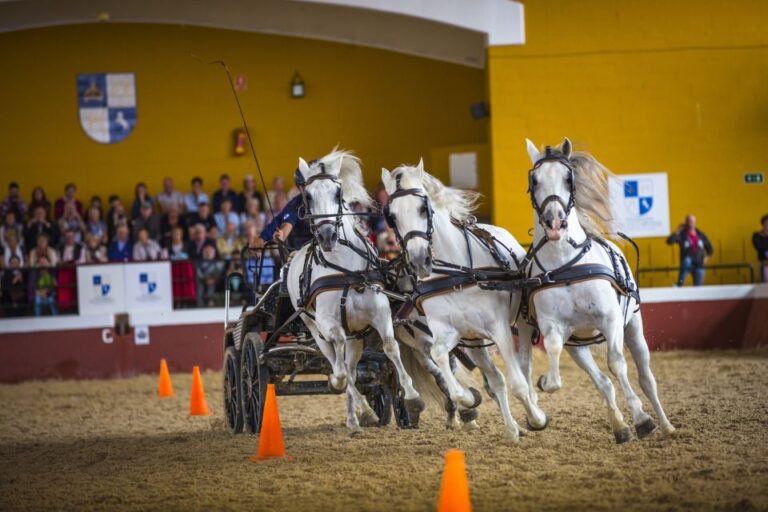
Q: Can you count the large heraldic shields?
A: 1